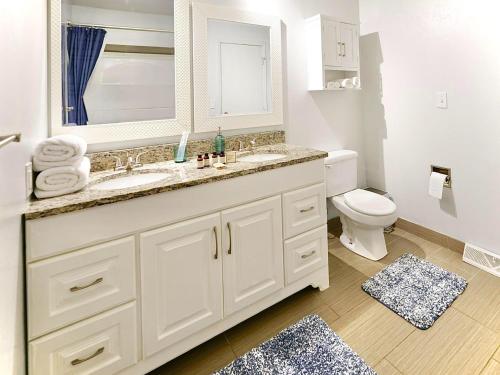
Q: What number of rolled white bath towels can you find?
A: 2